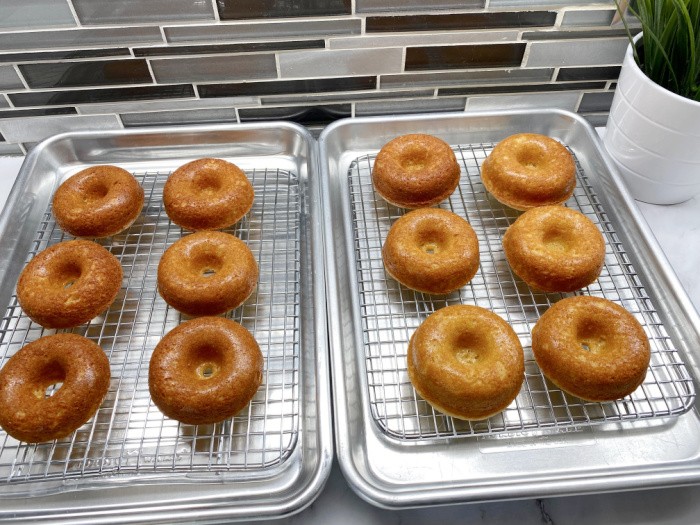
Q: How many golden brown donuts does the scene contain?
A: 12